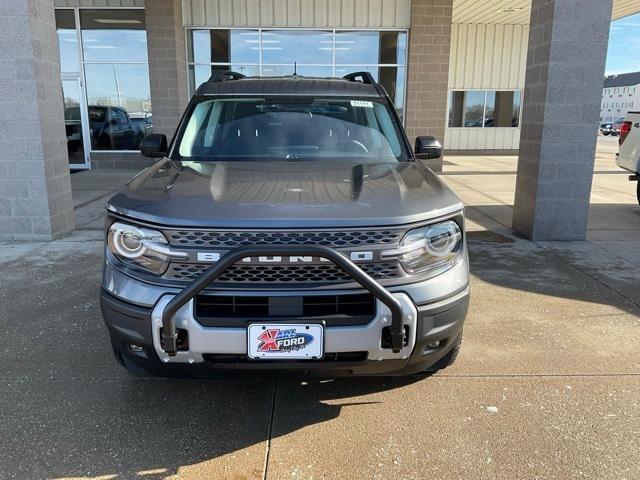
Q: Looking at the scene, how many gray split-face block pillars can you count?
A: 2